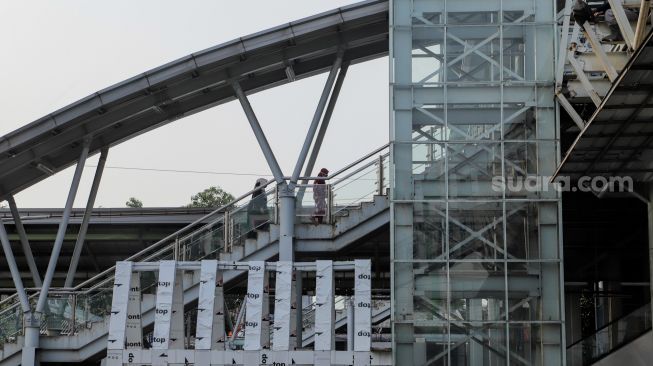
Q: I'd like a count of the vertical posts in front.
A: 7